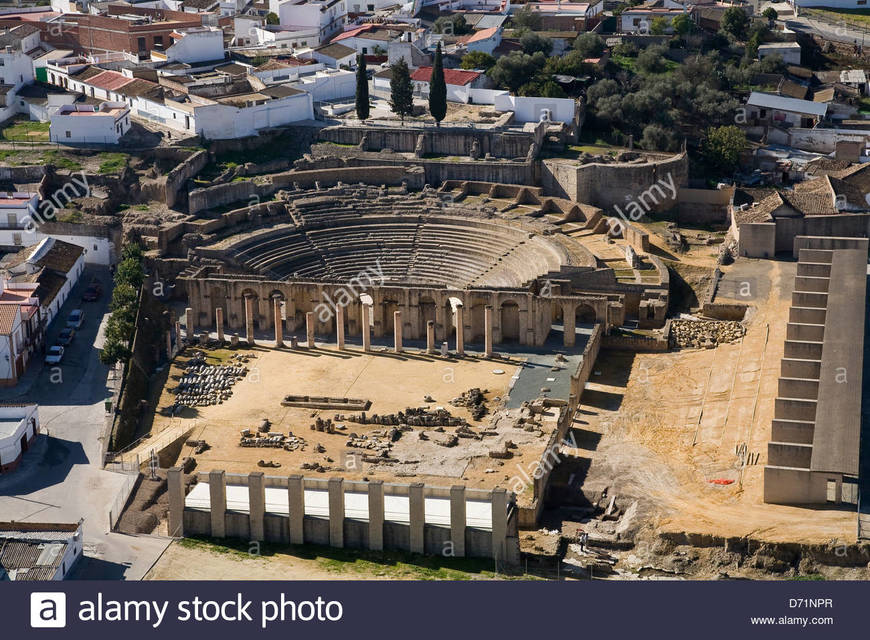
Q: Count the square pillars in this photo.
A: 9